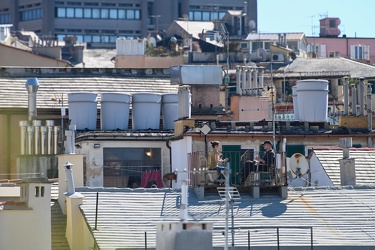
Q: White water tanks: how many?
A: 6